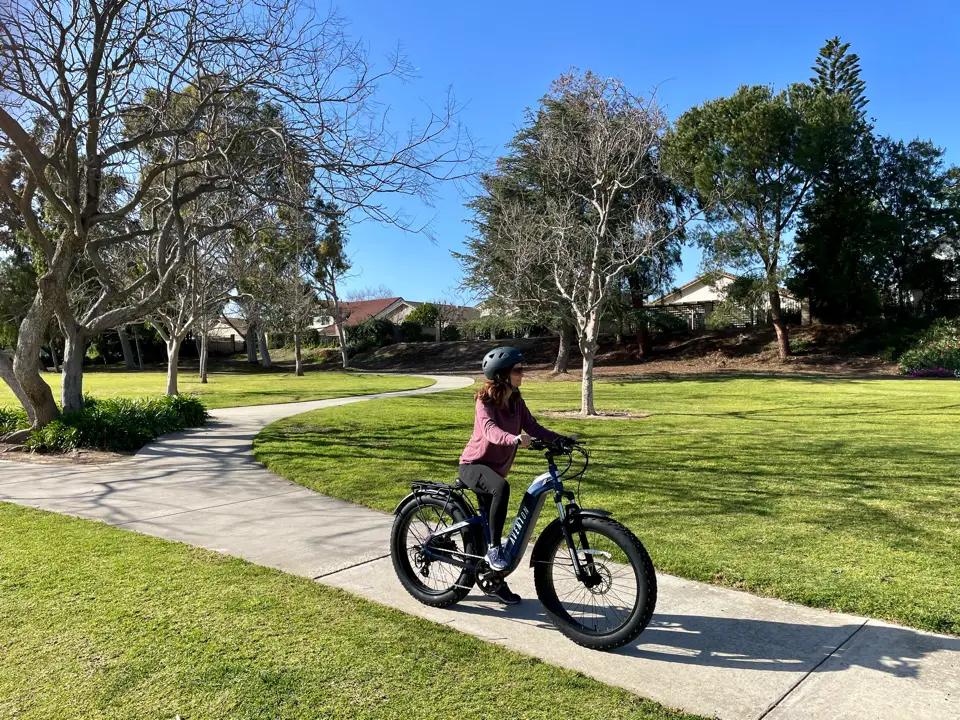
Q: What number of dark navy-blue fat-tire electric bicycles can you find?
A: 1